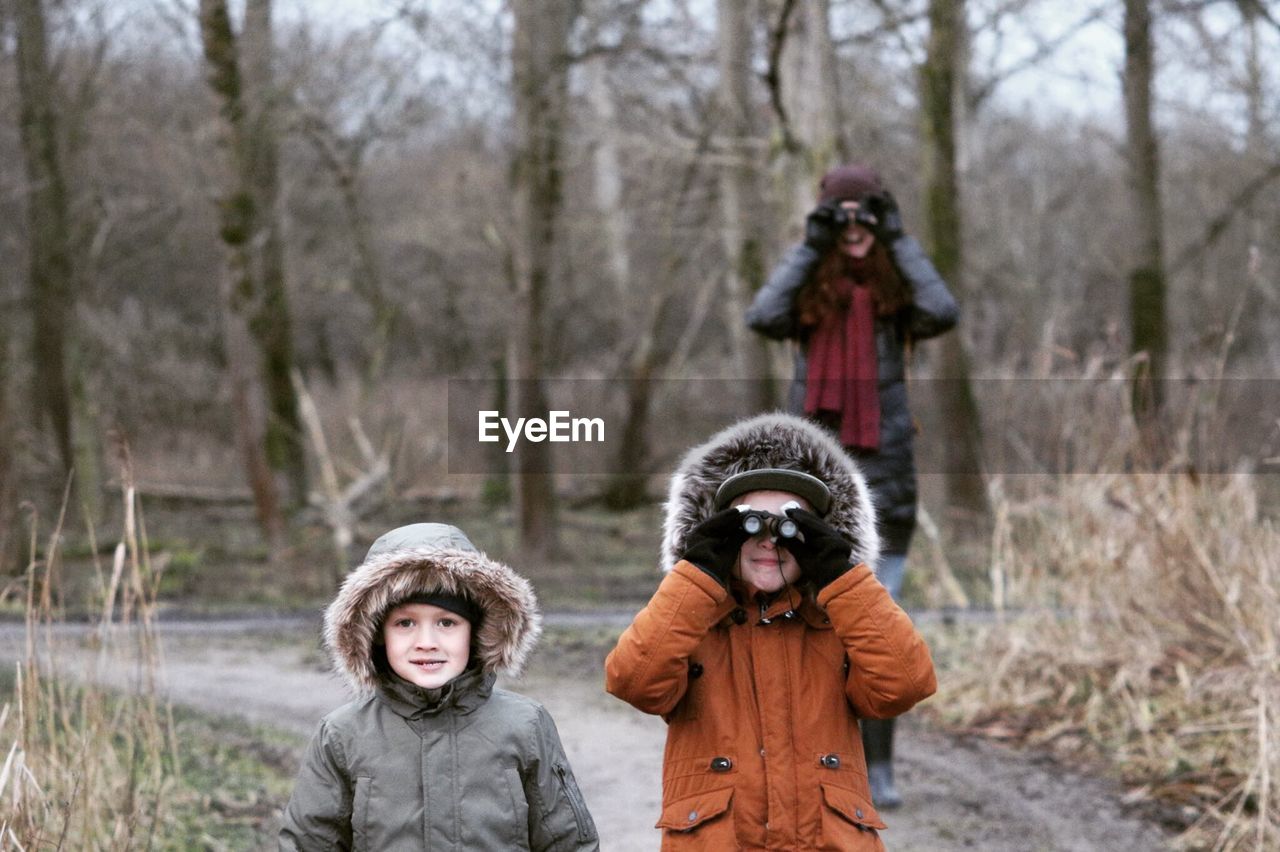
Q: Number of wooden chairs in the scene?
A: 0